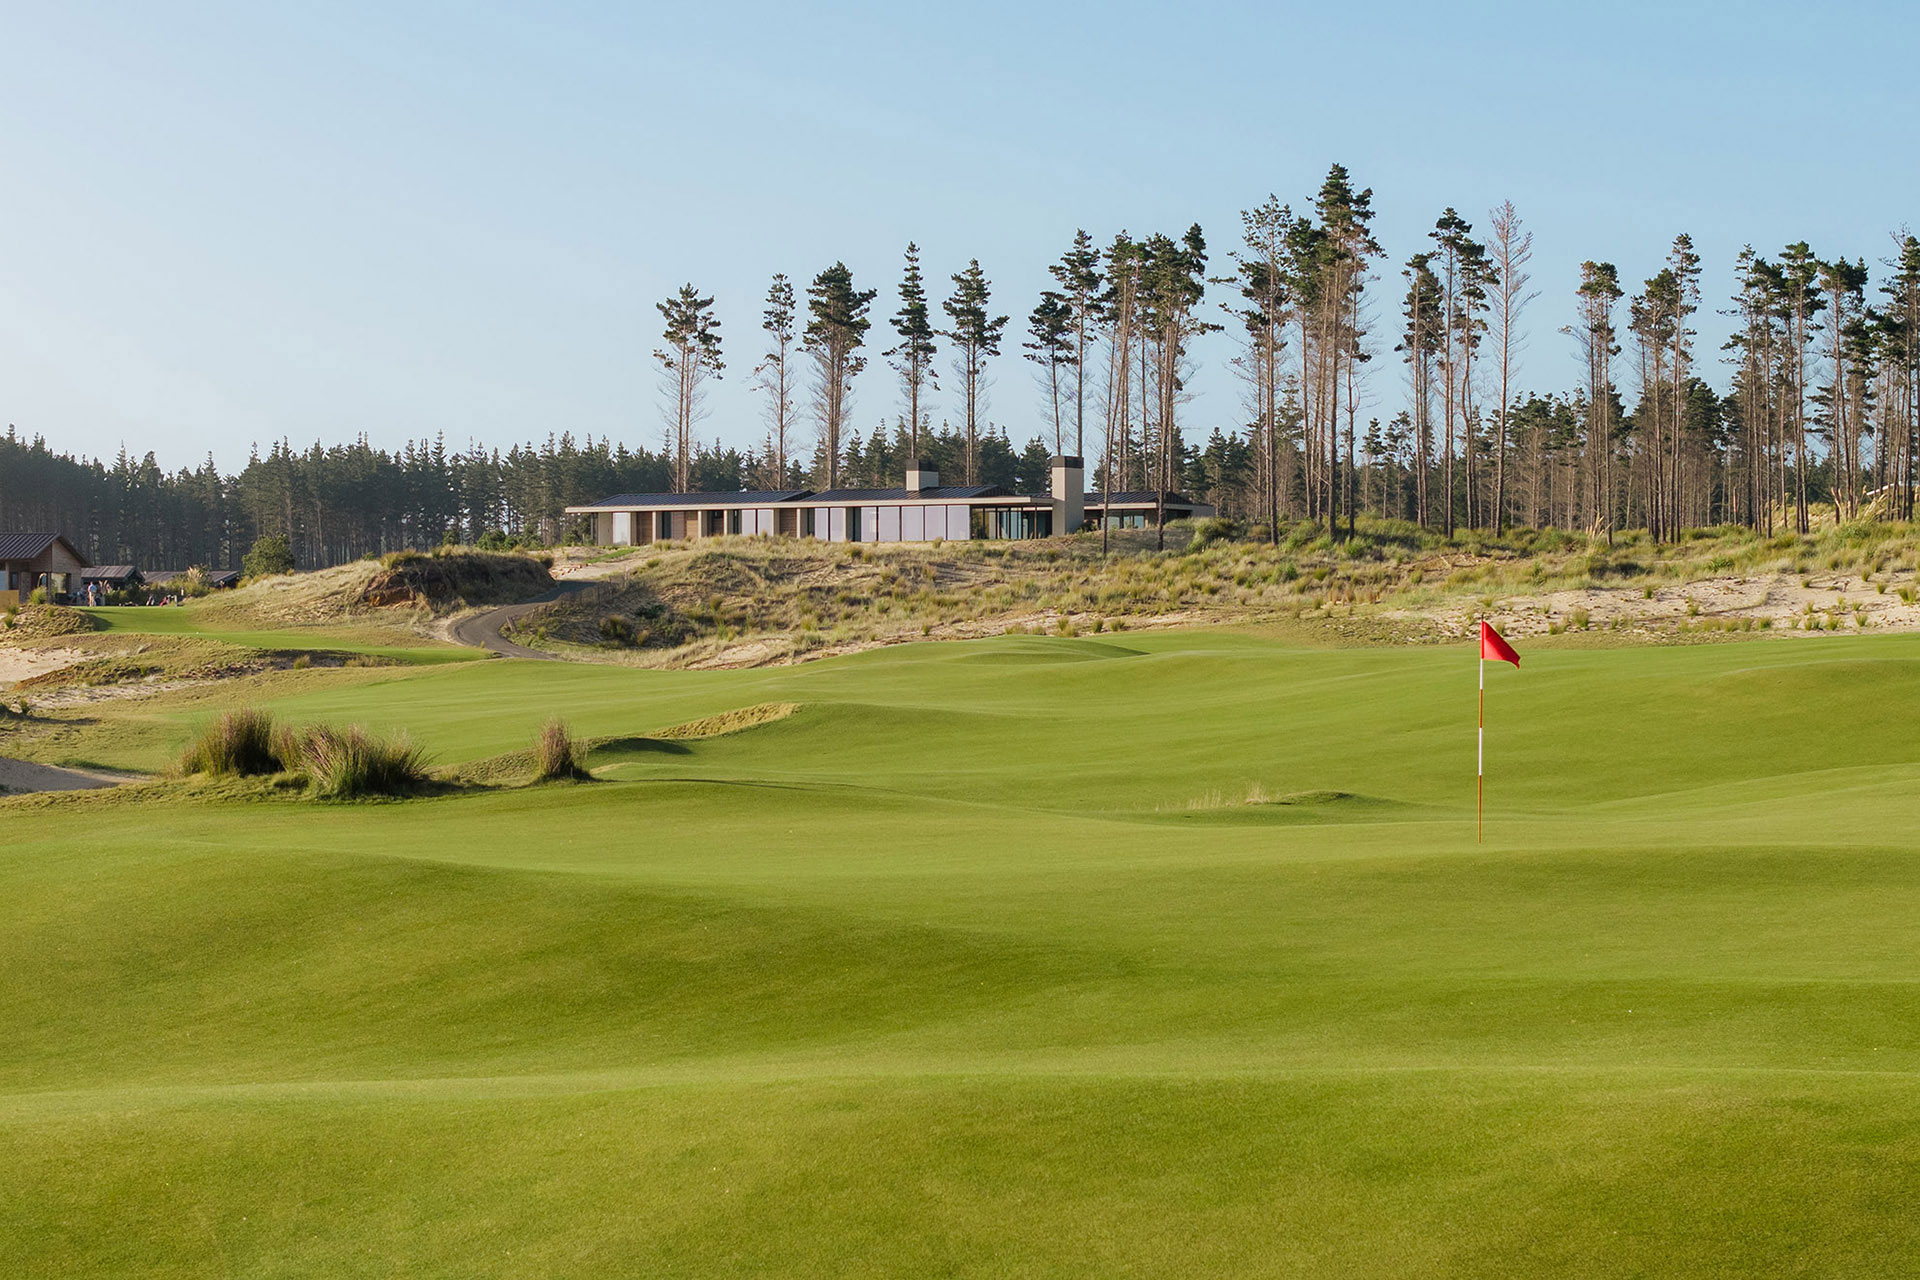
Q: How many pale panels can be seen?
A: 10